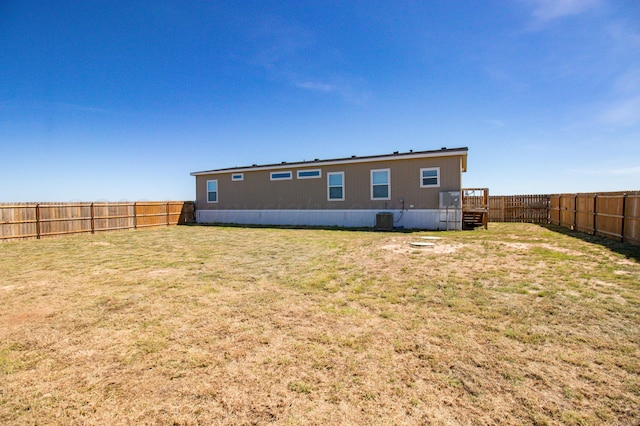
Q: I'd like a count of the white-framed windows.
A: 7